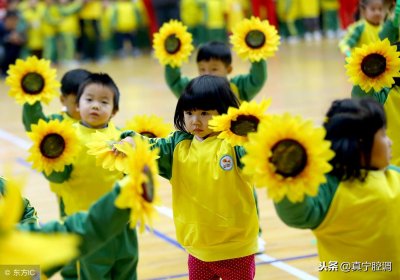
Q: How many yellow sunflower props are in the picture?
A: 11